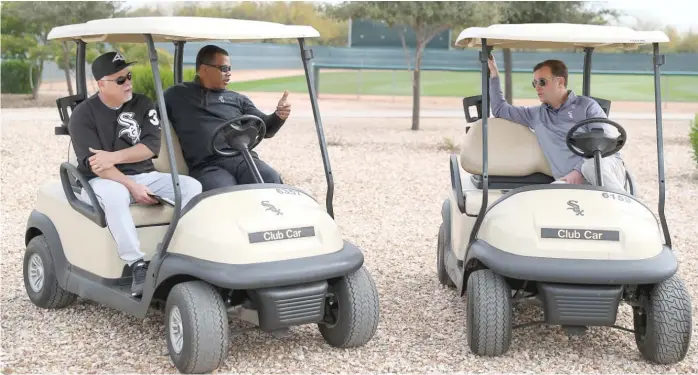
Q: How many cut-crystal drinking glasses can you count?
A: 0